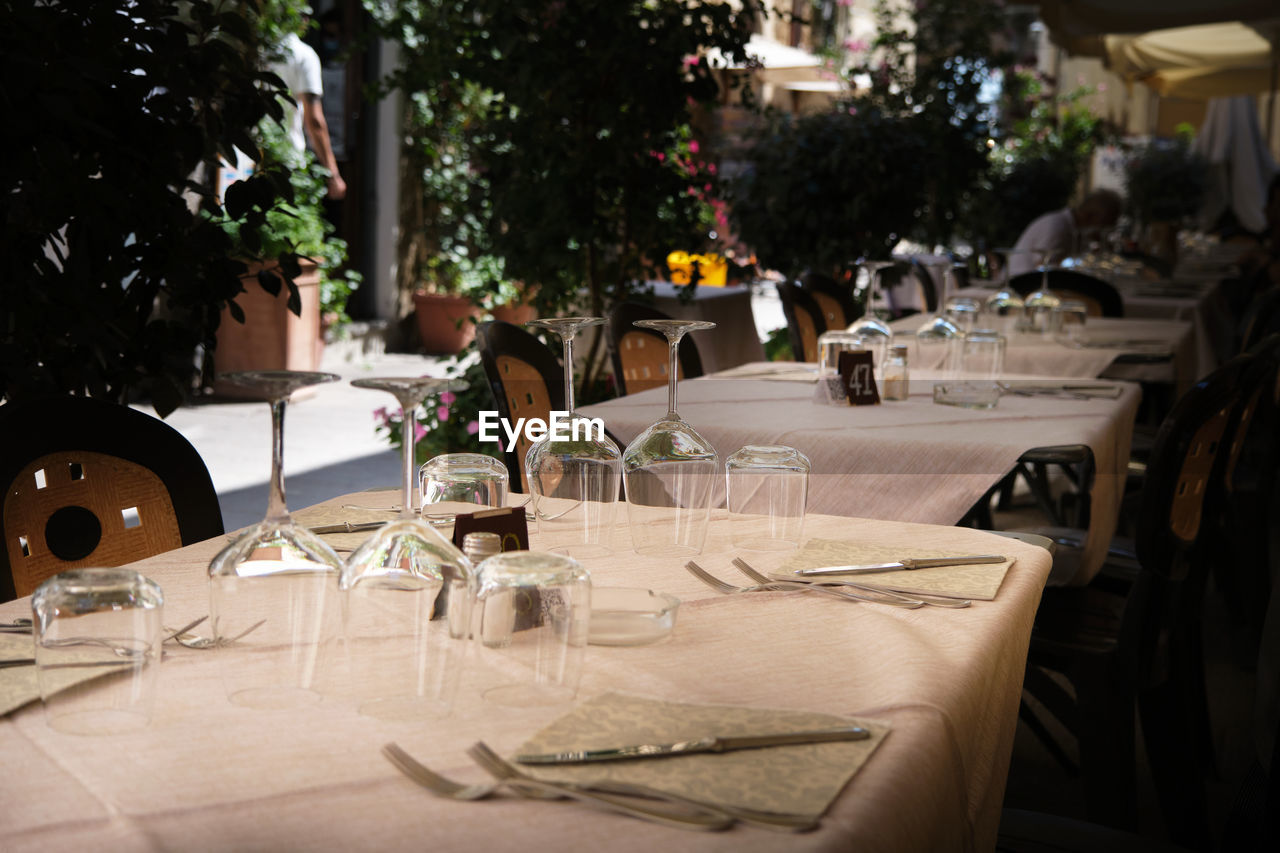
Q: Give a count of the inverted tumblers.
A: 8